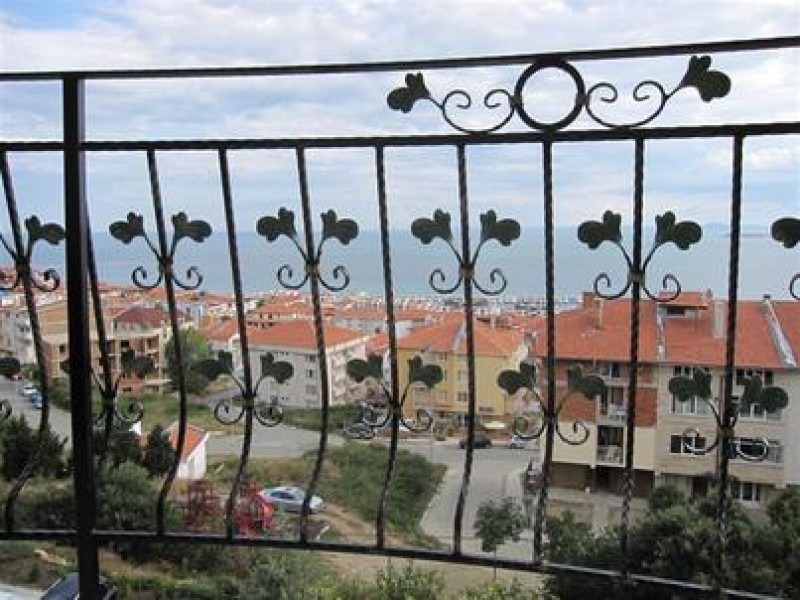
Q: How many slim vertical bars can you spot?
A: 10